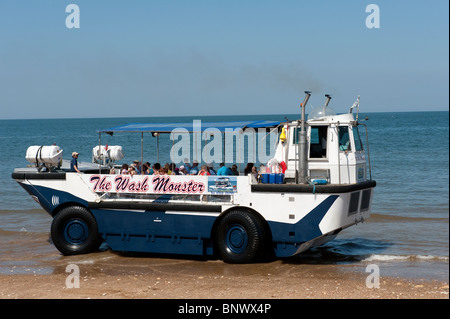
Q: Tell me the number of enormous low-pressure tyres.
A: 2